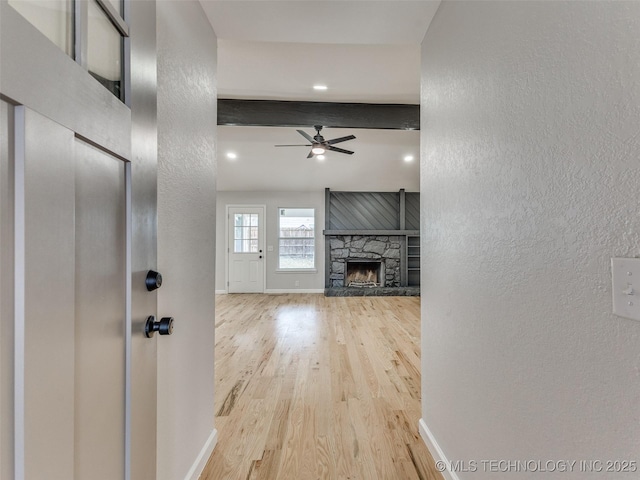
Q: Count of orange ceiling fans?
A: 0